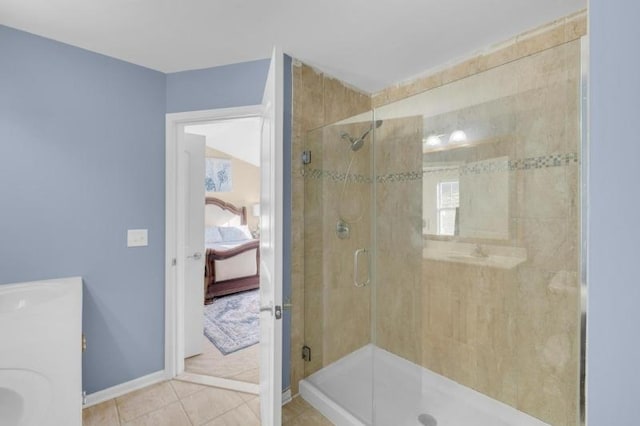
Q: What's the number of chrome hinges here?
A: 2